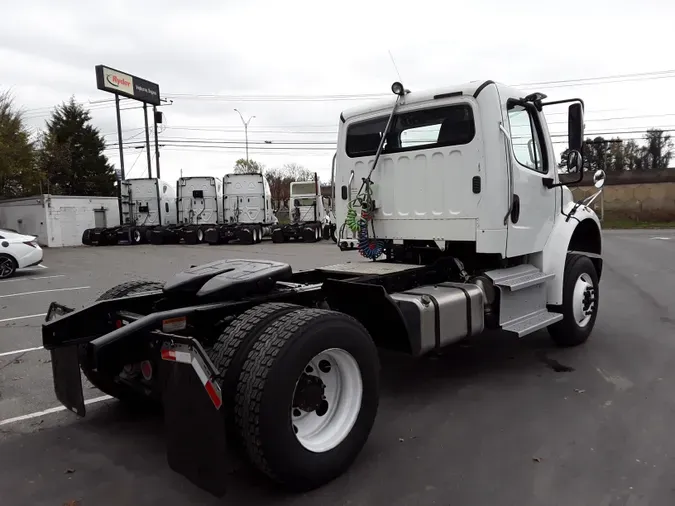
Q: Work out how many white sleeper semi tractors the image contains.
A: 3